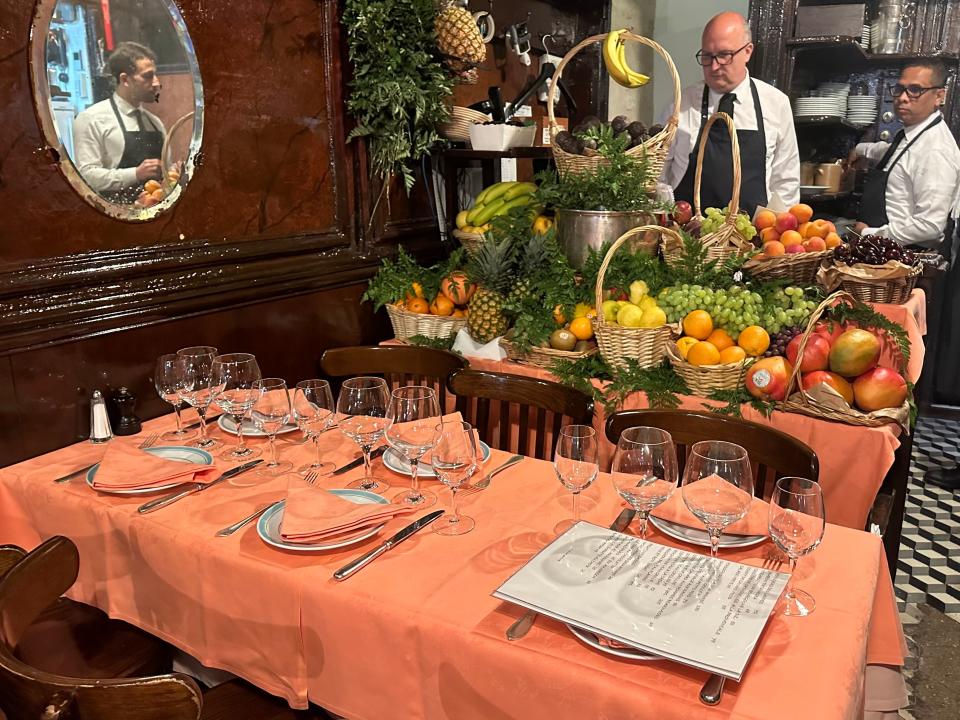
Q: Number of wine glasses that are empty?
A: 12